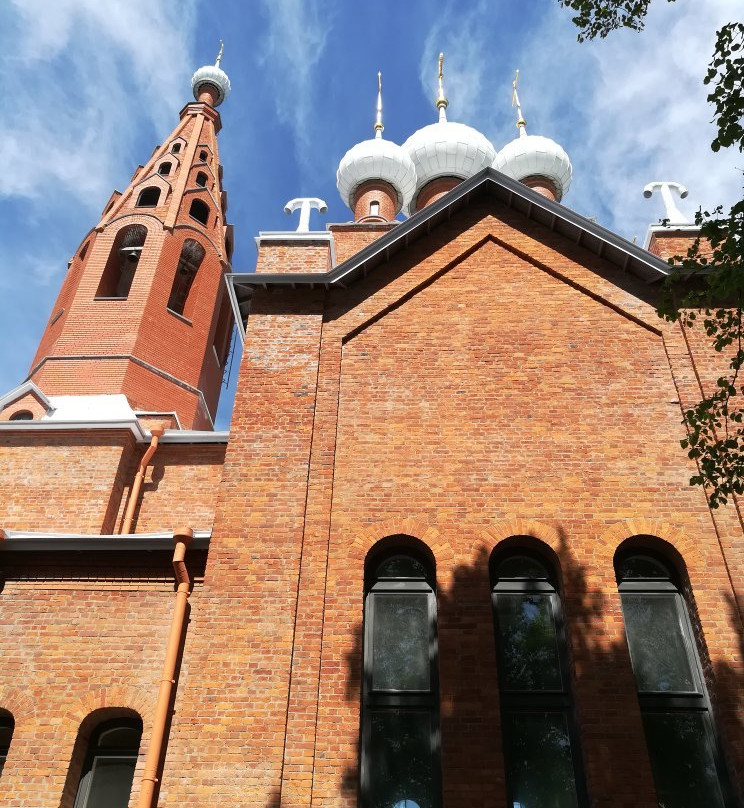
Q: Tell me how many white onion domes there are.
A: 4